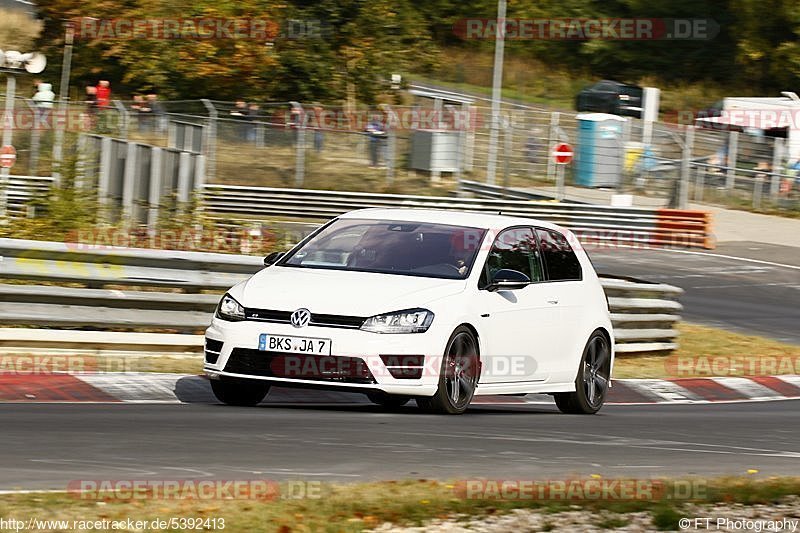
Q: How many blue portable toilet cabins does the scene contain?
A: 1